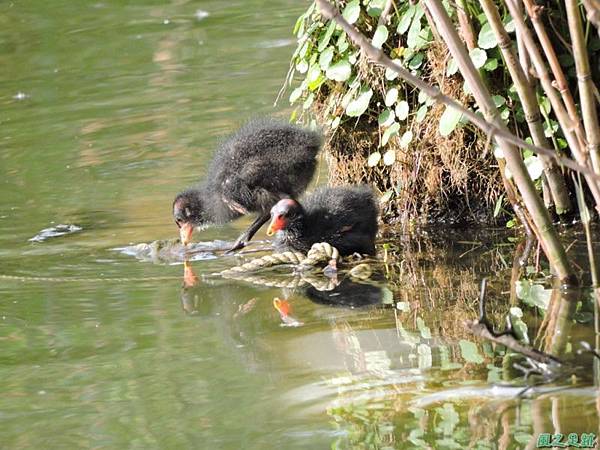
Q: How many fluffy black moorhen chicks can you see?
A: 2